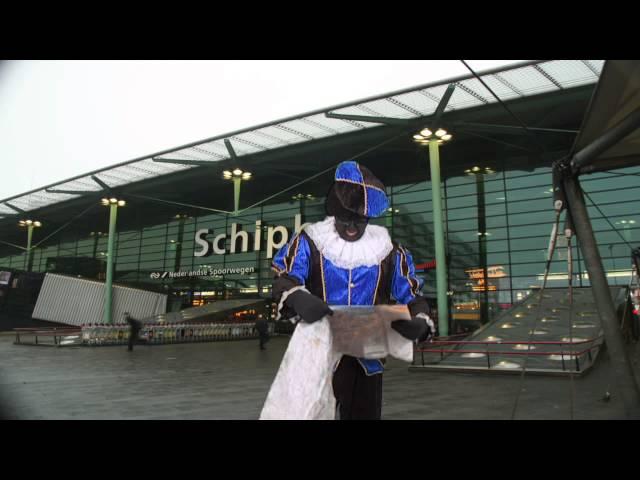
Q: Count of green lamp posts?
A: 4